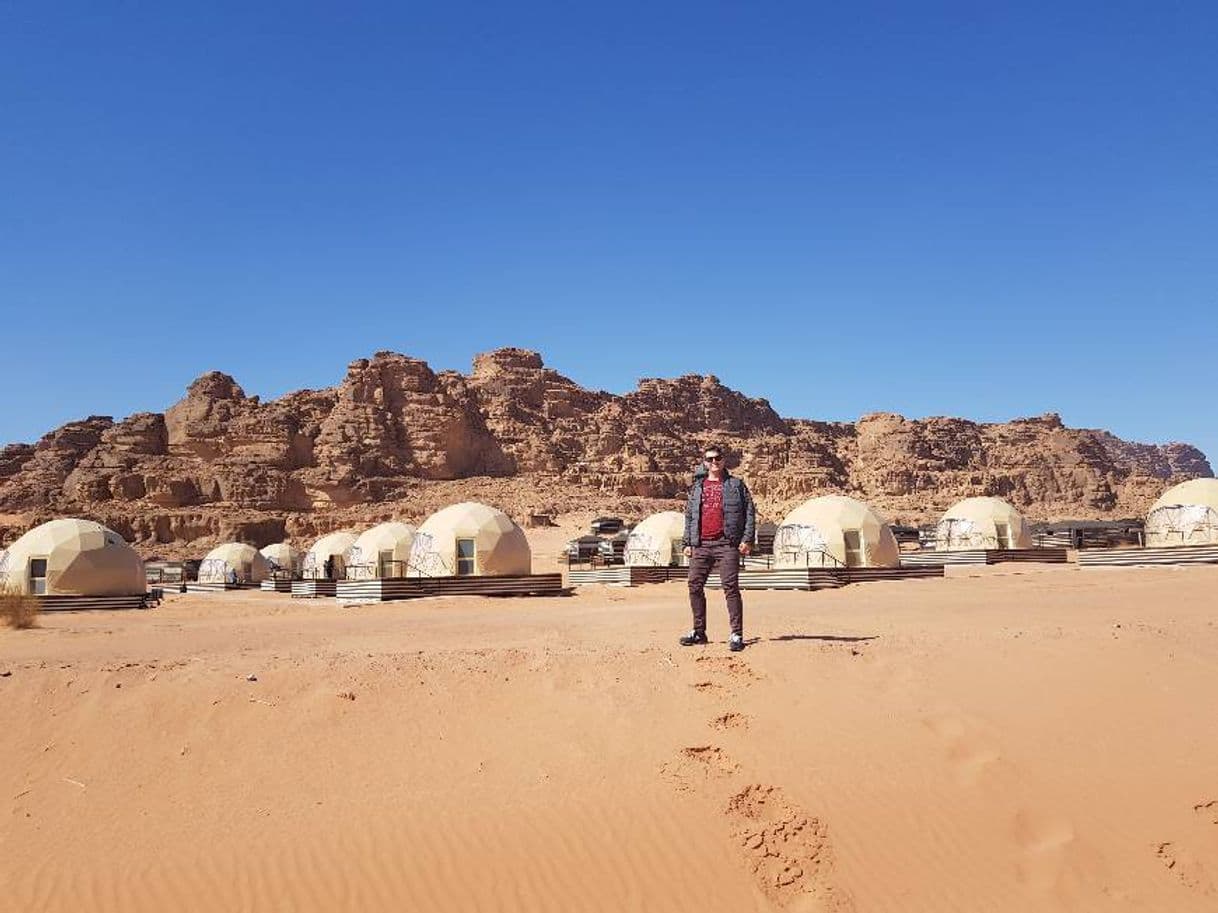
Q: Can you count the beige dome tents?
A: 10